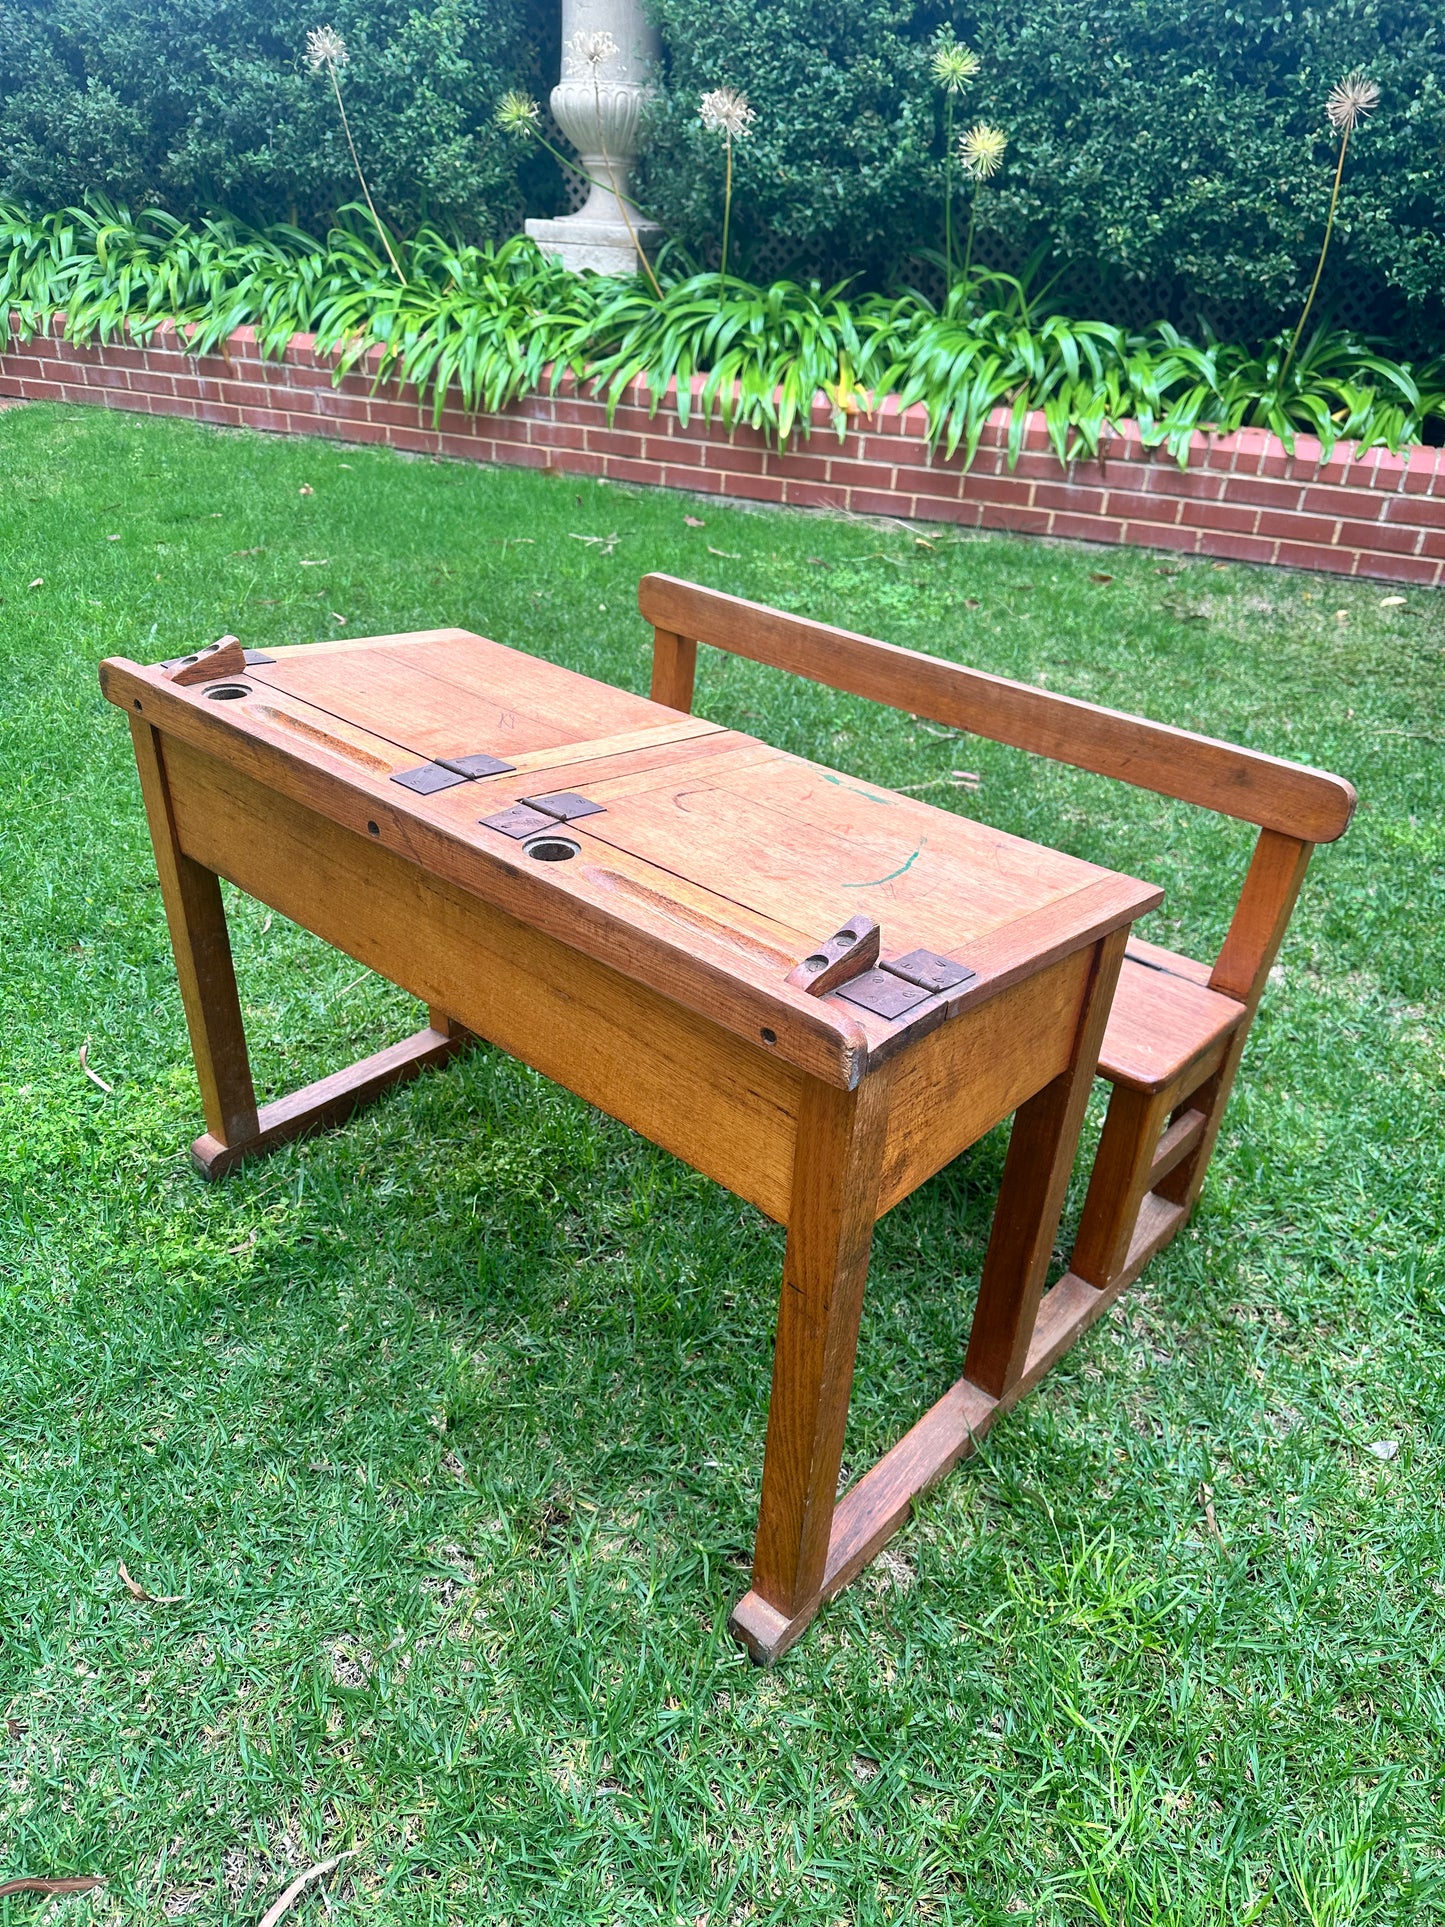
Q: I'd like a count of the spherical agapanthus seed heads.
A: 7